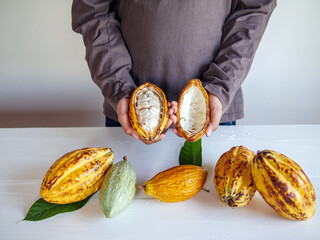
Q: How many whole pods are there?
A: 5